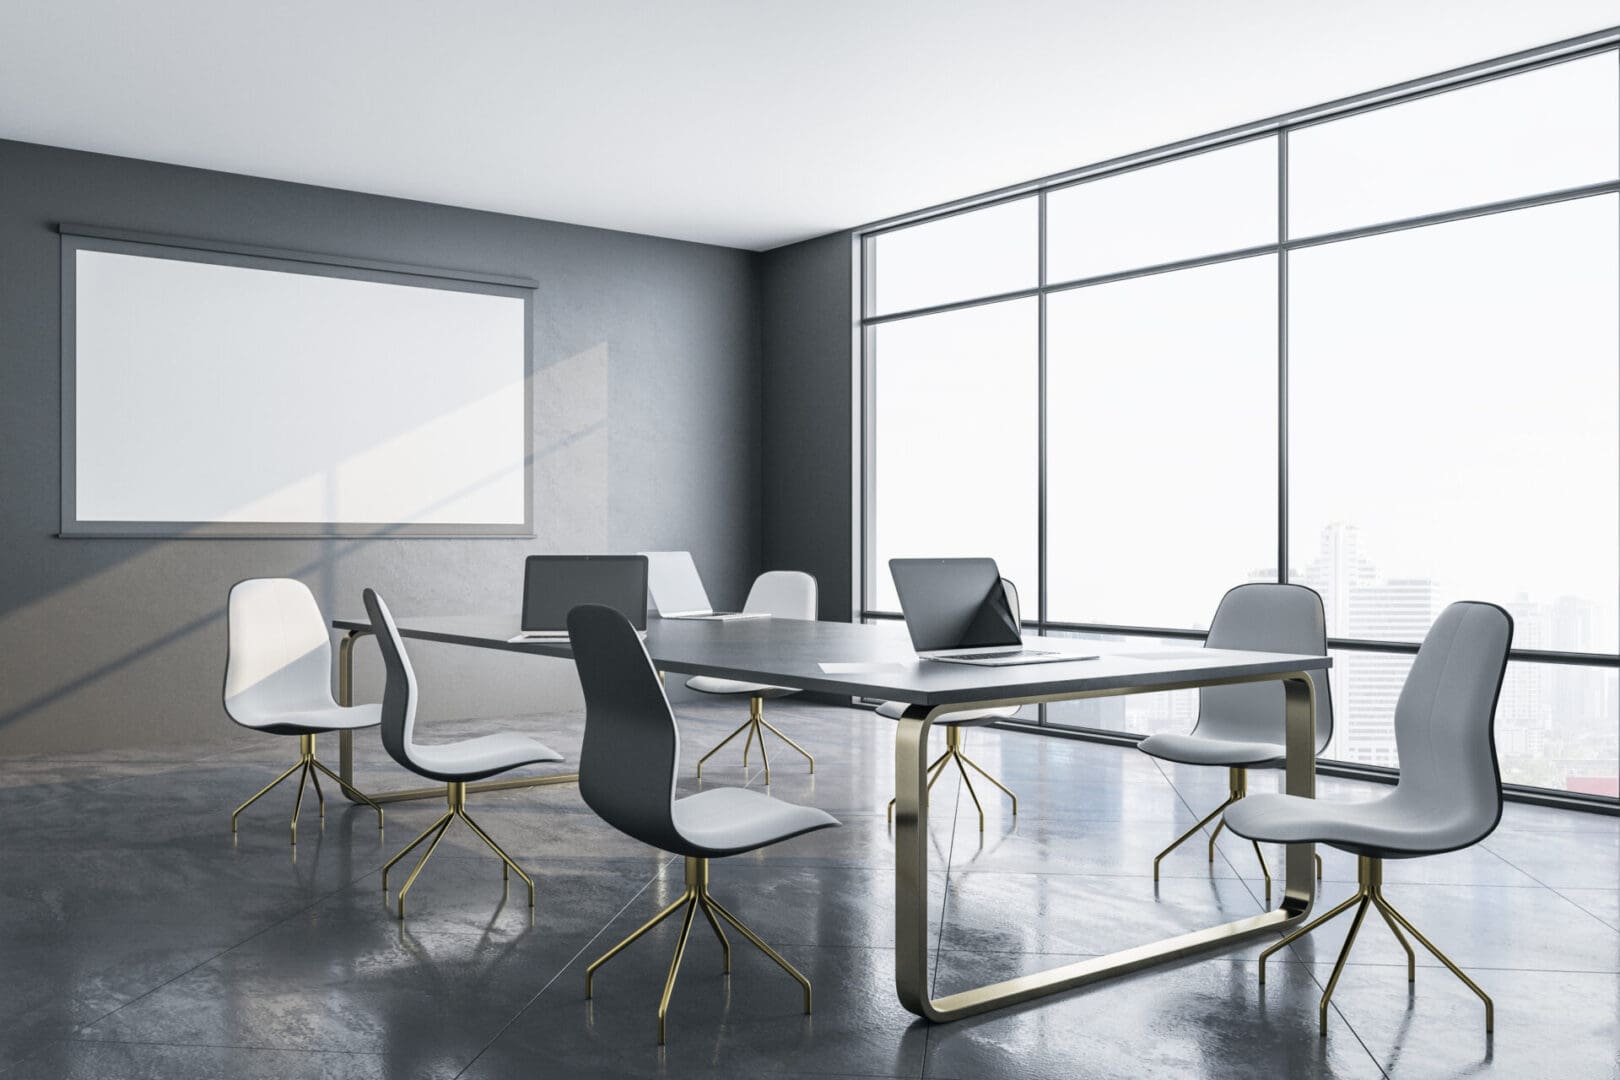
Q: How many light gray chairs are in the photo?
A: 7